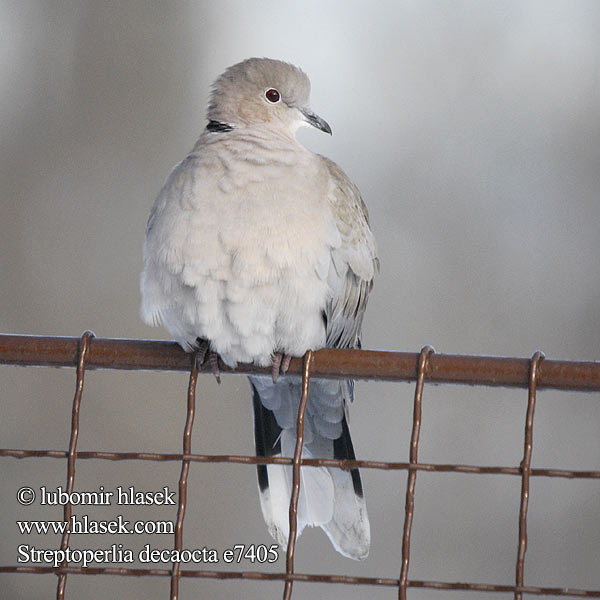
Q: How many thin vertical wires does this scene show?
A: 5